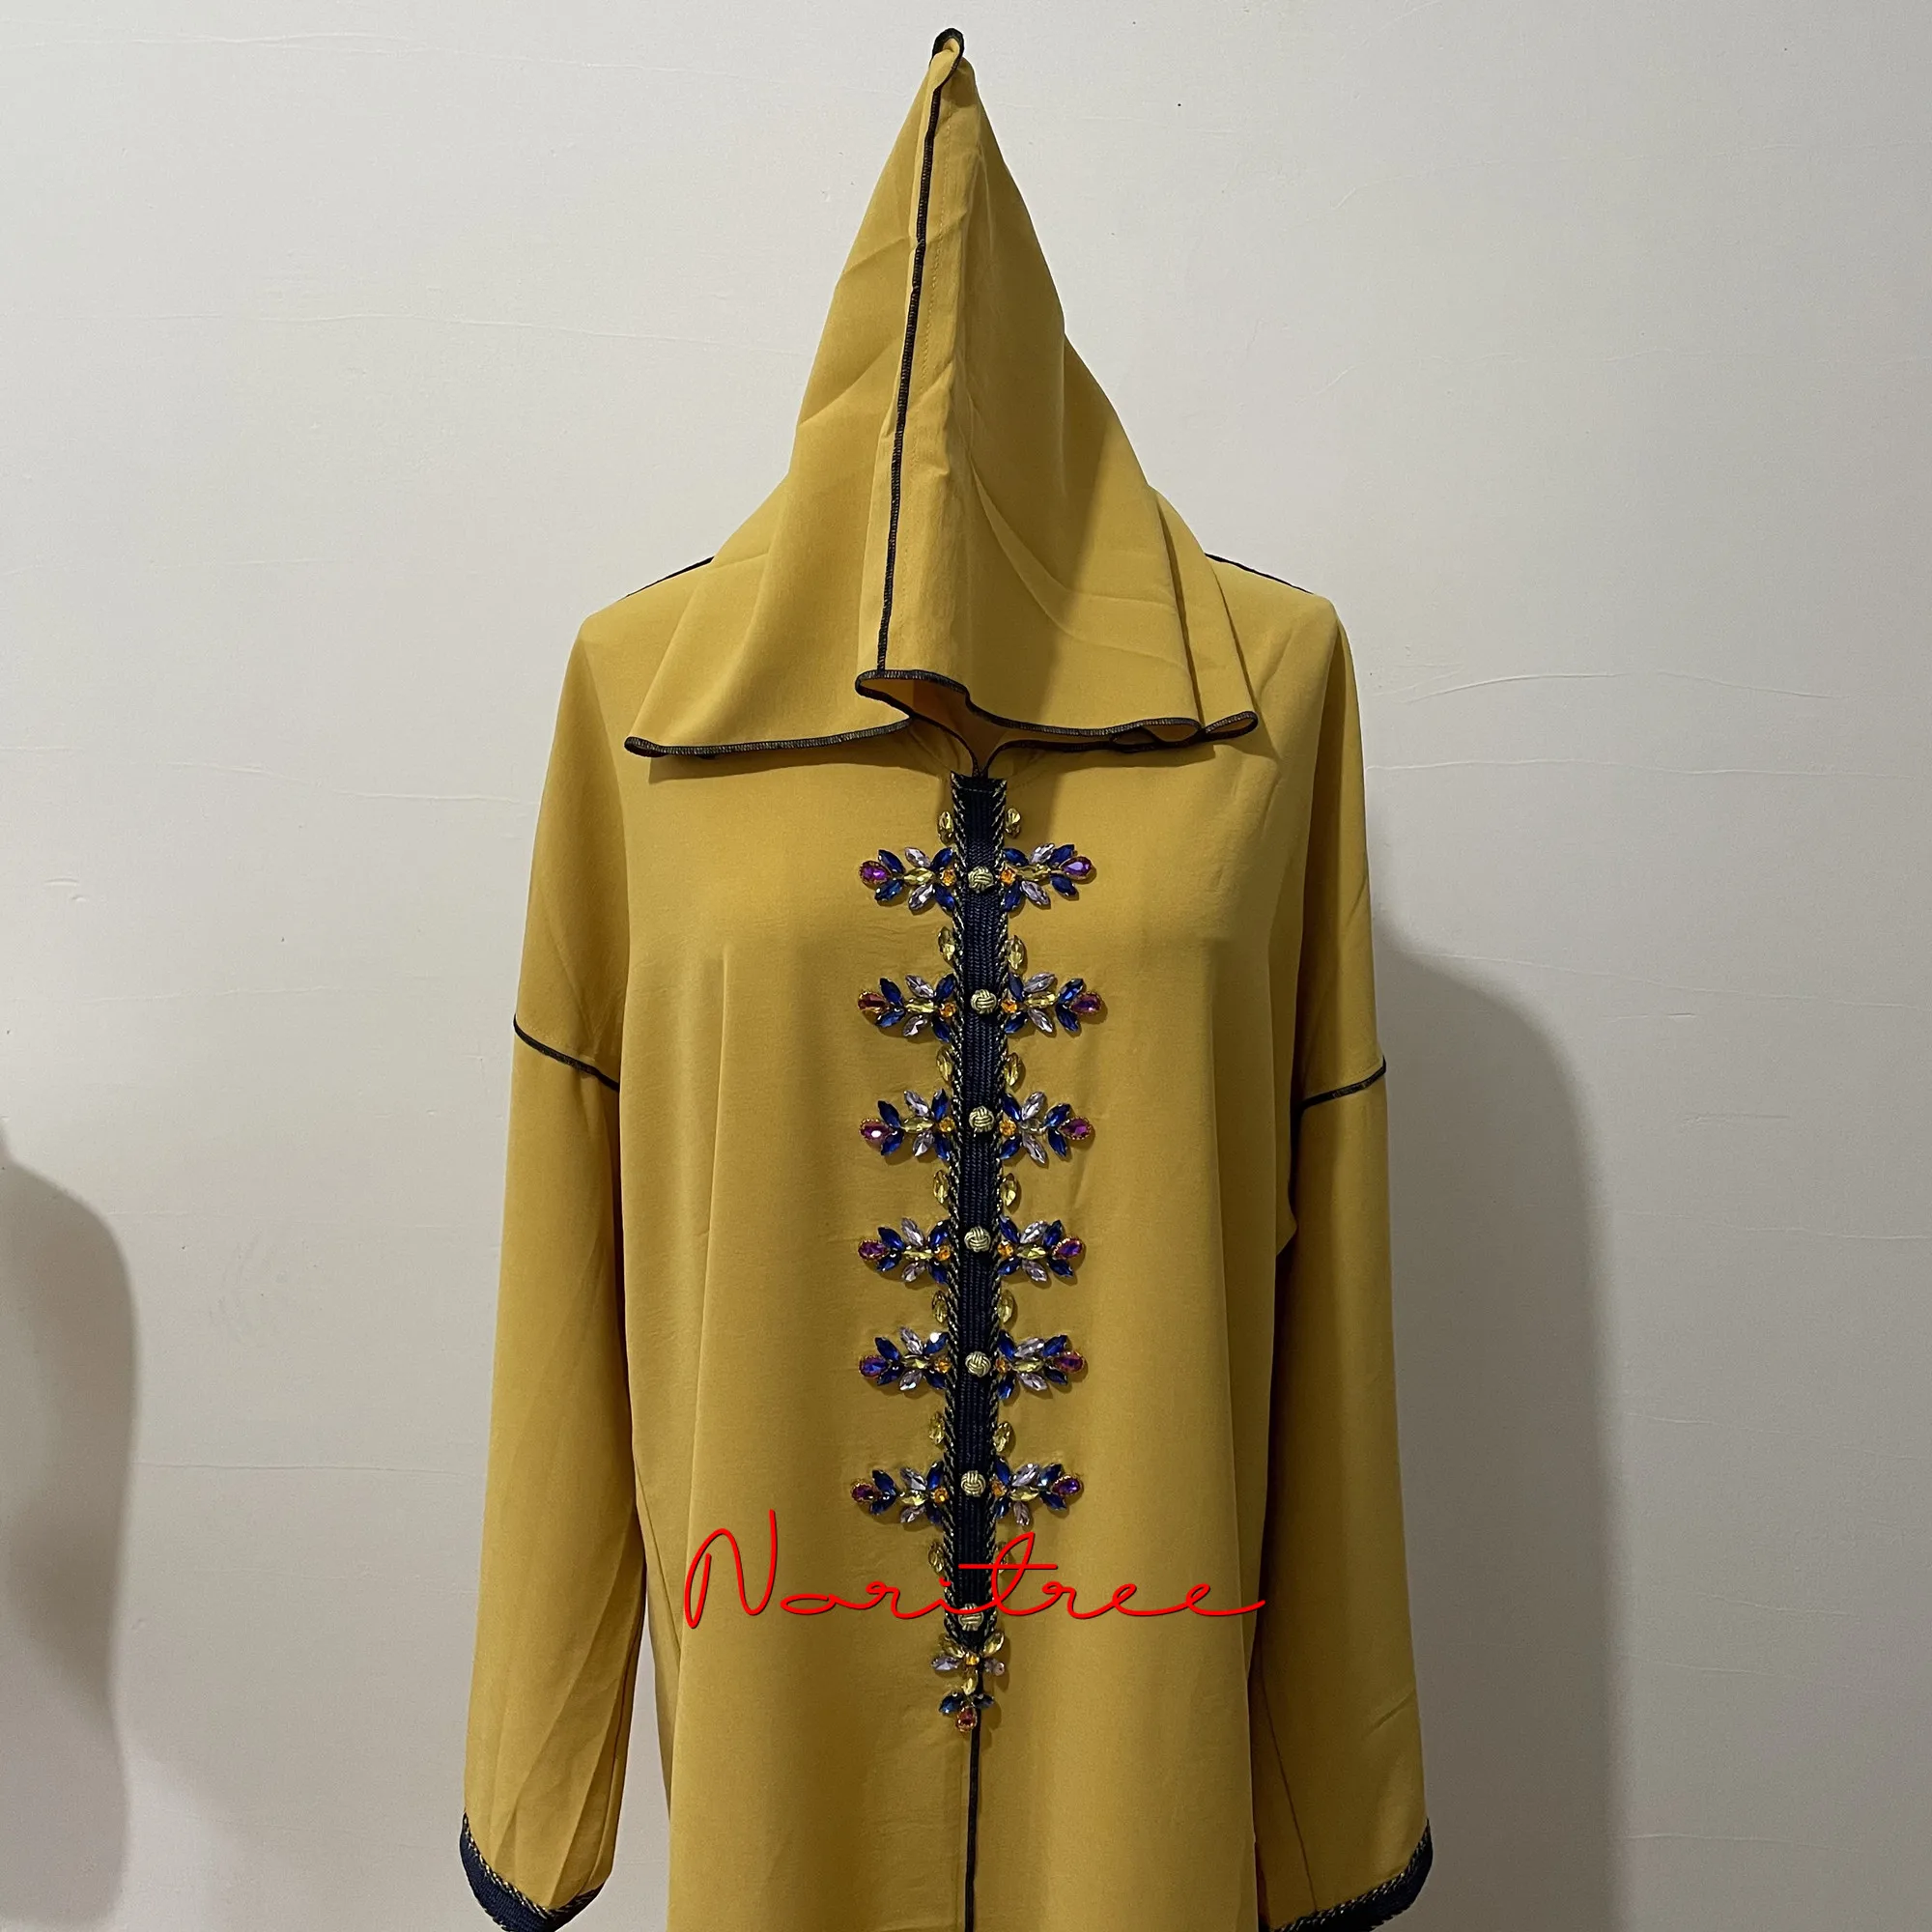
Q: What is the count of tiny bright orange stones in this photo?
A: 13